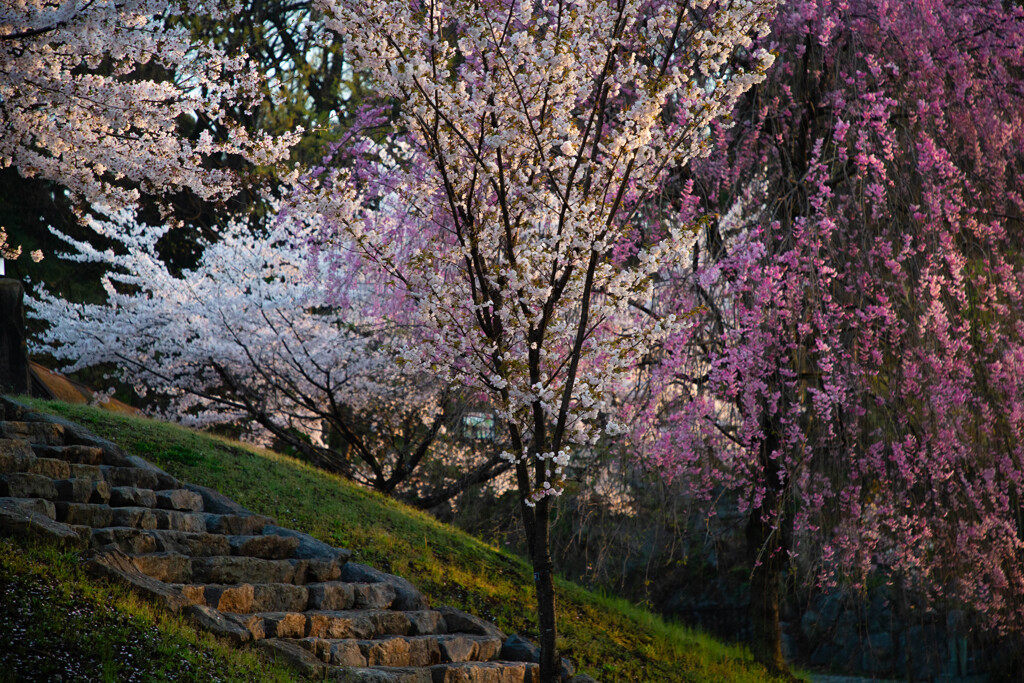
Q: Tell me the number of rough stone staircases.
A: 1